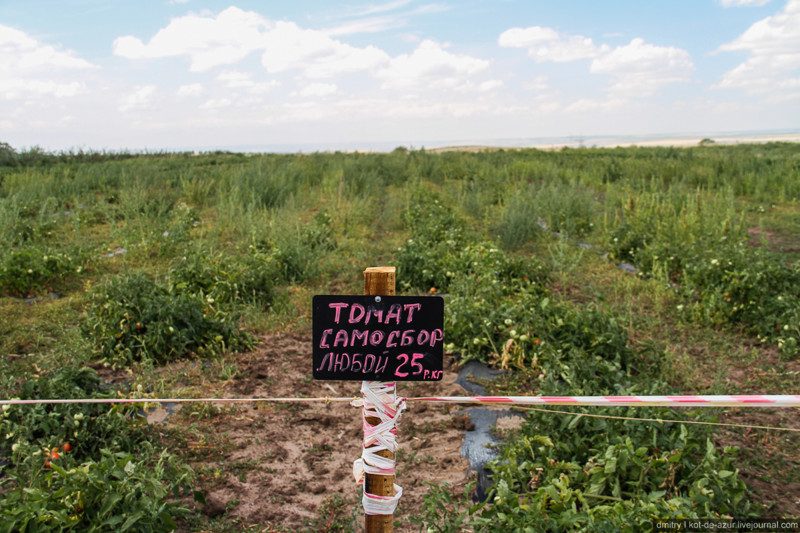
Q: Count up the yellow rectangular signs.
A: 0